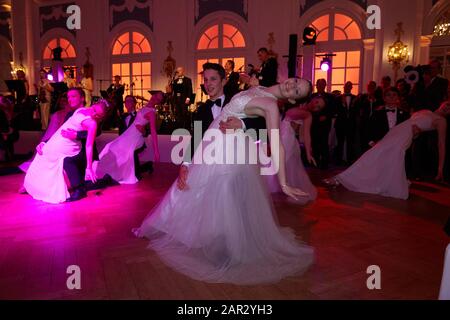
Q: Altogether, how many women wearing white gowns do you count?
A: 5